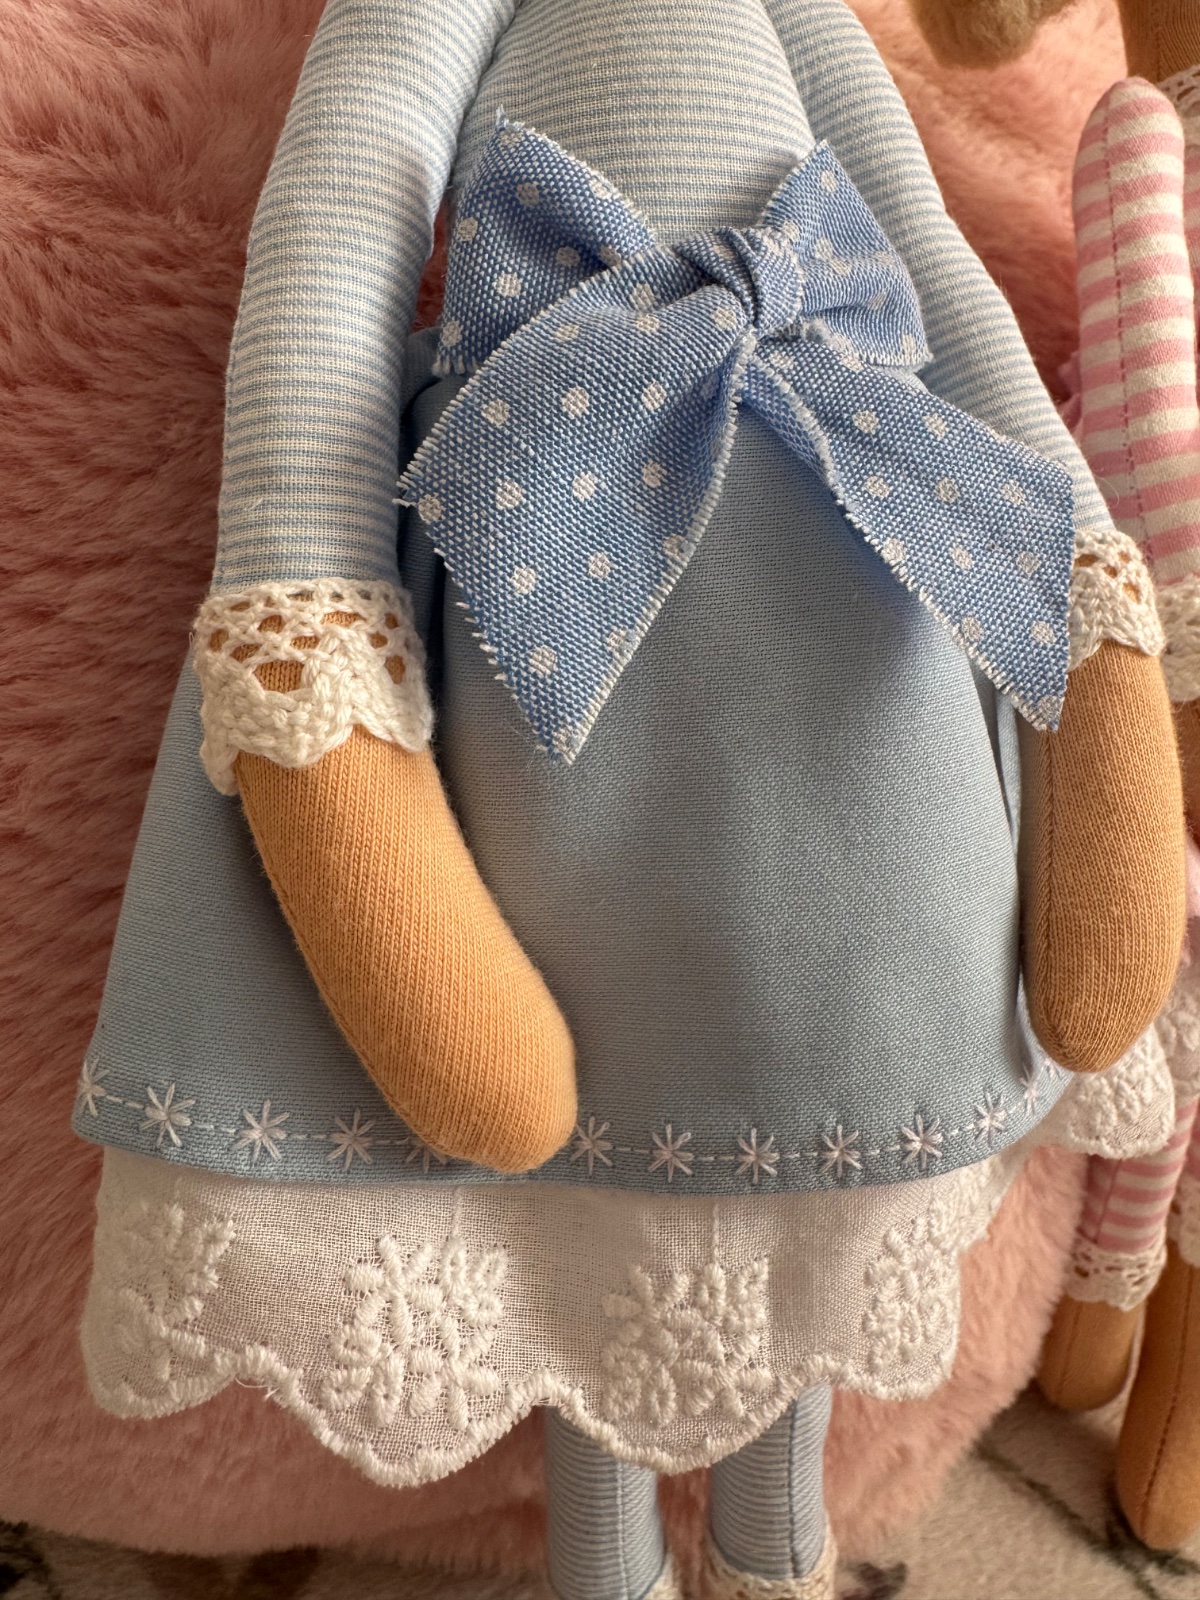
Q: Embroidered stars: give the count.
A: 13